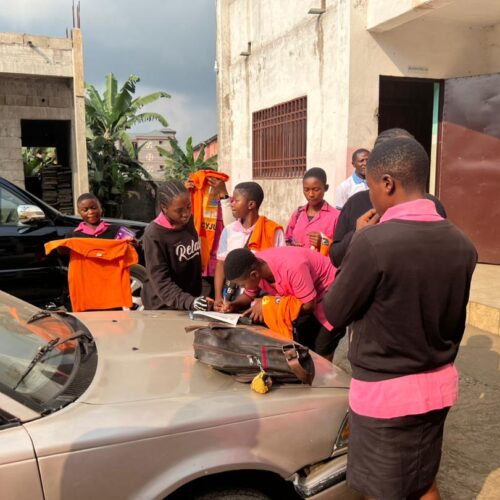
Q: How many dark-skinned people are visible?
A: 9